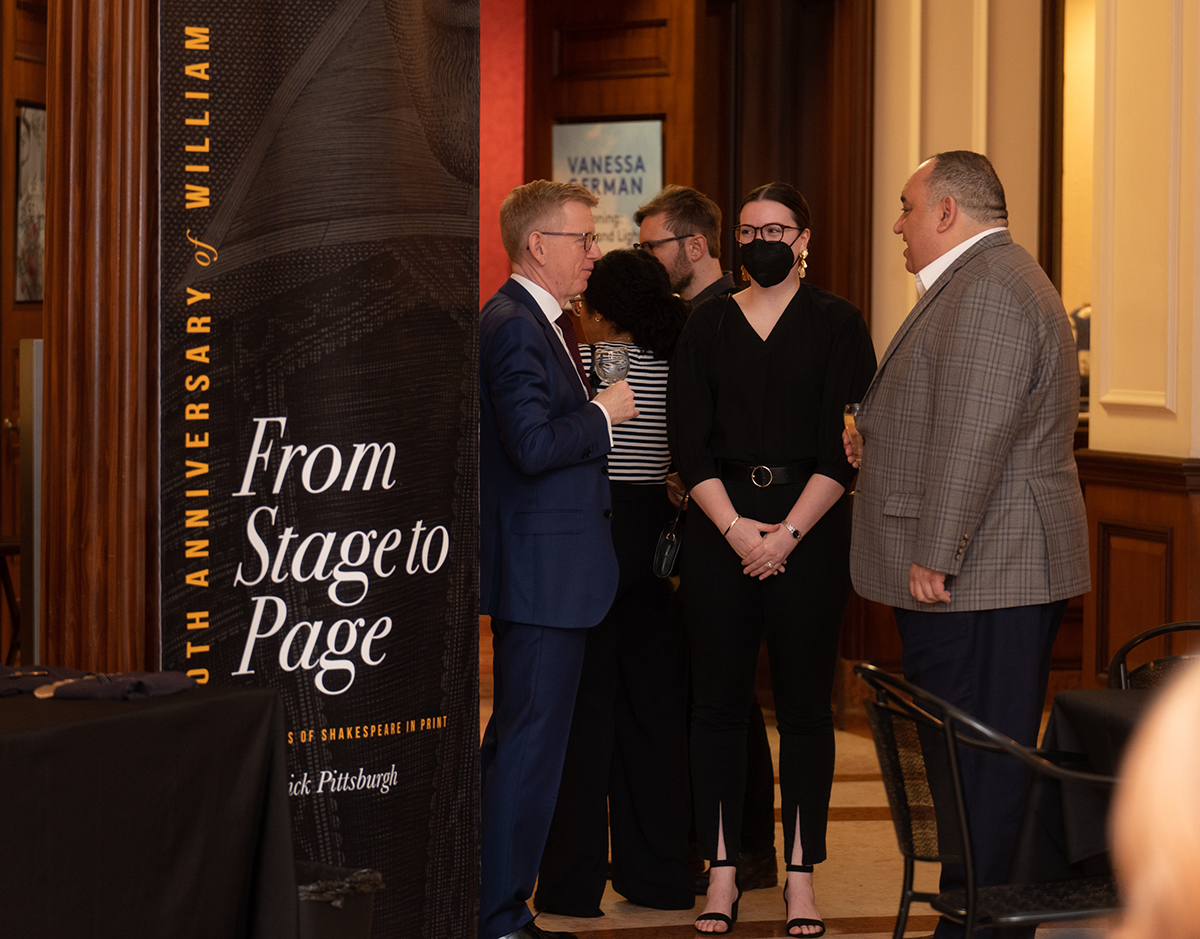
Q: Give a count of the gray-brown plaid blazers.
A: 1